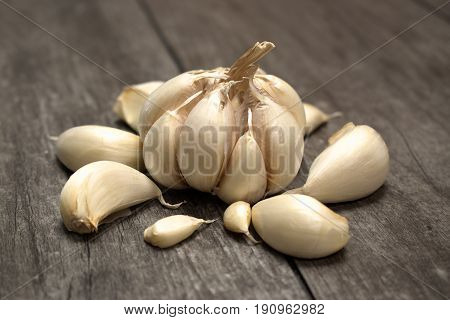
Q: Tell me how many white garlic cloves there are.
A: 8